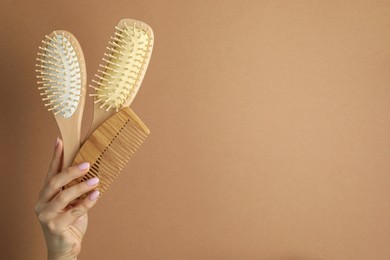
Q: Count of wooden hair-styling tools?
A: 3